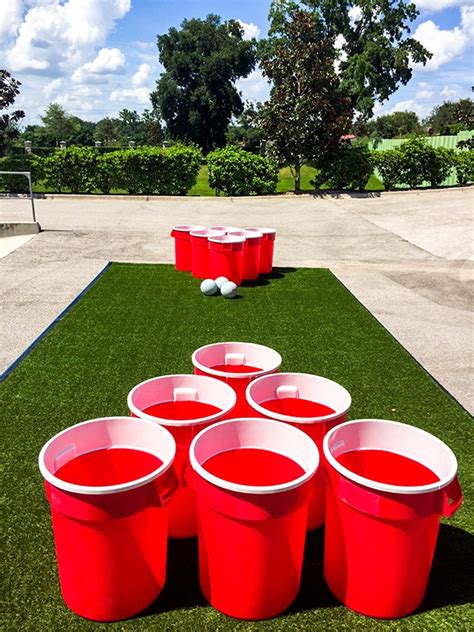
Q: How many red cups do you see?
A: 12